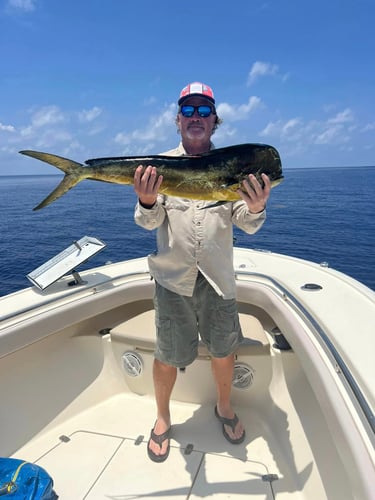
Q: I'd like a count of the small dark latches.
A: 4